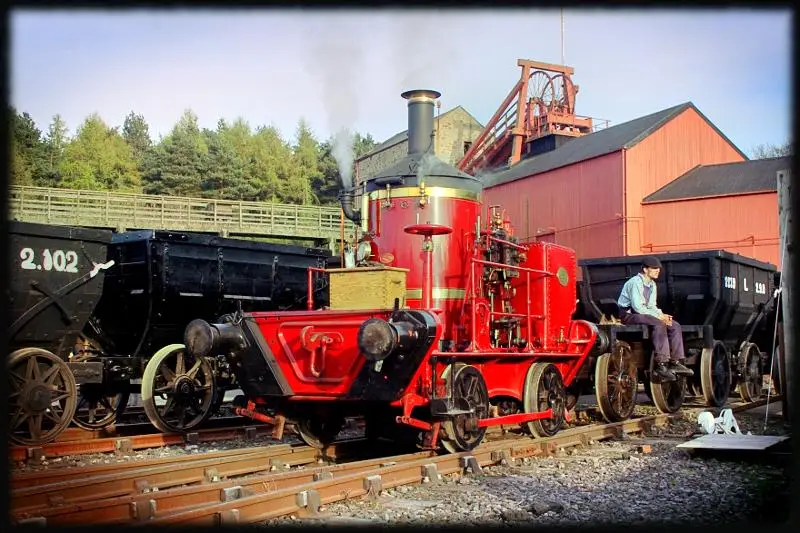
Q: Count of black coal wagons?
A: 3